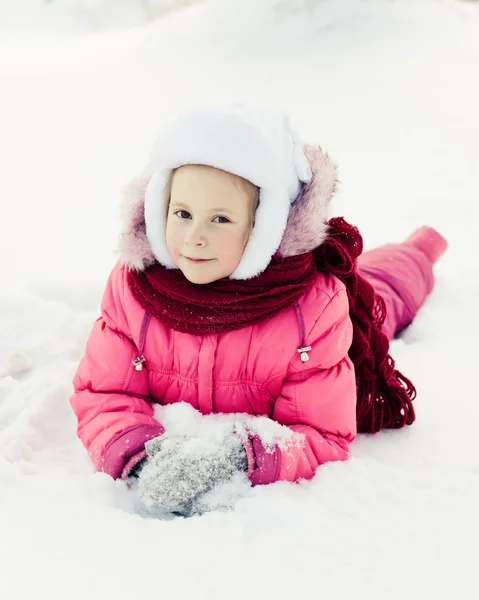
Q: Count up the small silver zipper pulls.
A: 2